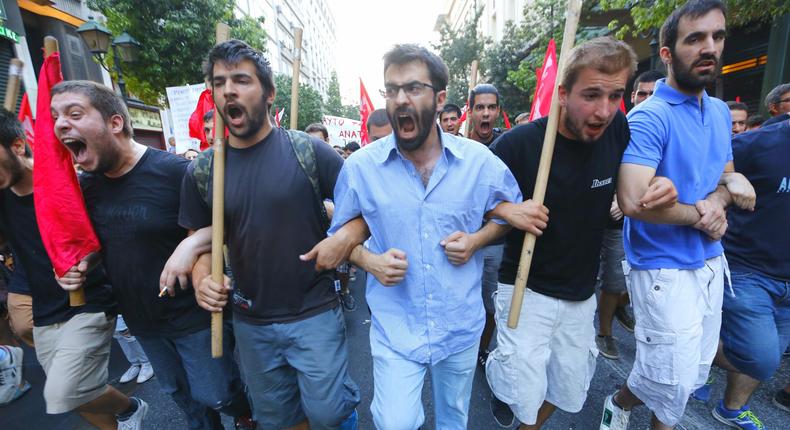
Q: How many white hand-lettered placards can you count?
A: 2